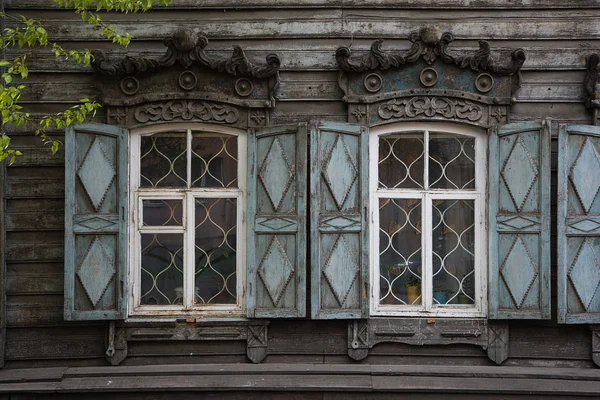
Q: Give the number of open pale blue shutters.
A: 5